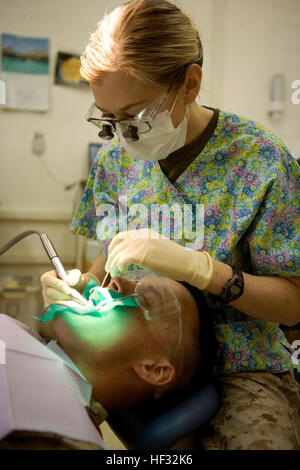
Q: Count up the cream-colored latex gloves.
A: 2